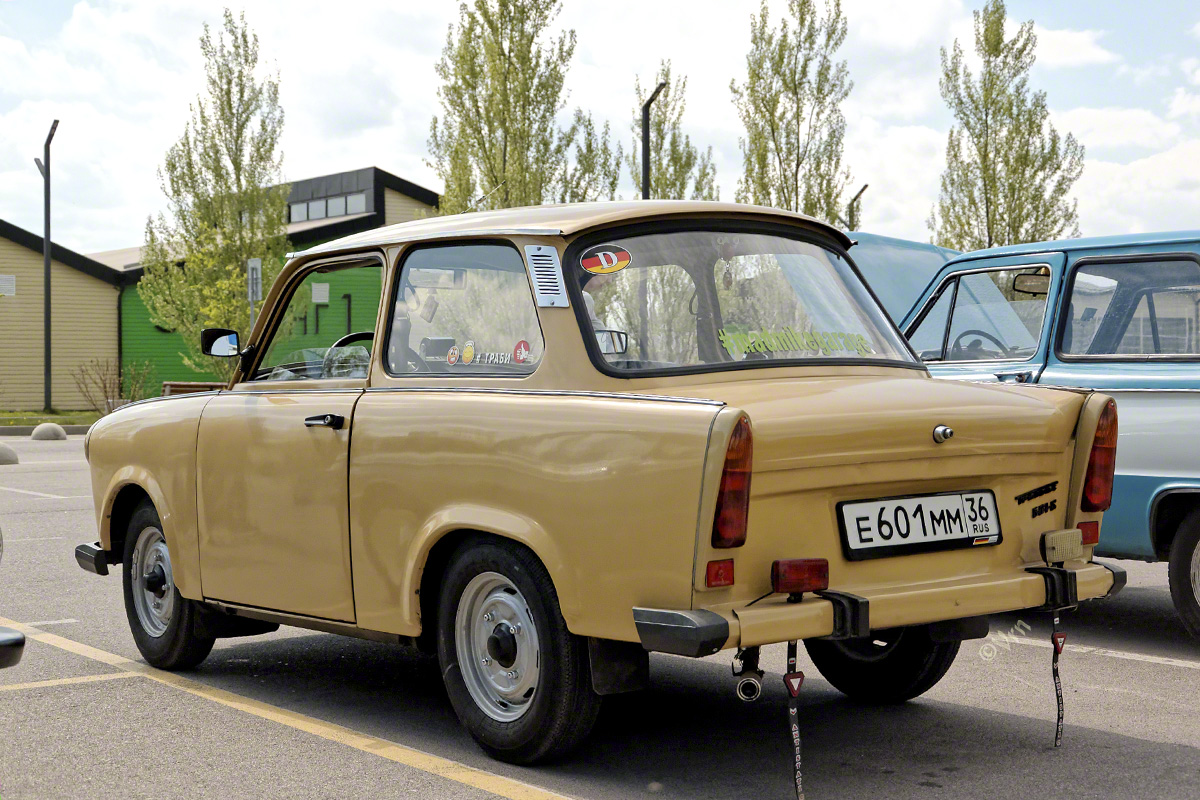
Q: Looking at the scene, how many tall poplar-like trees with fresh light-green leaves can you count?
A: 5